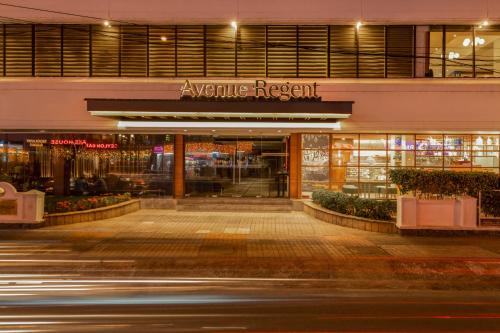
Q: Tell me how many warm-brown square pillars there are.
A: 2